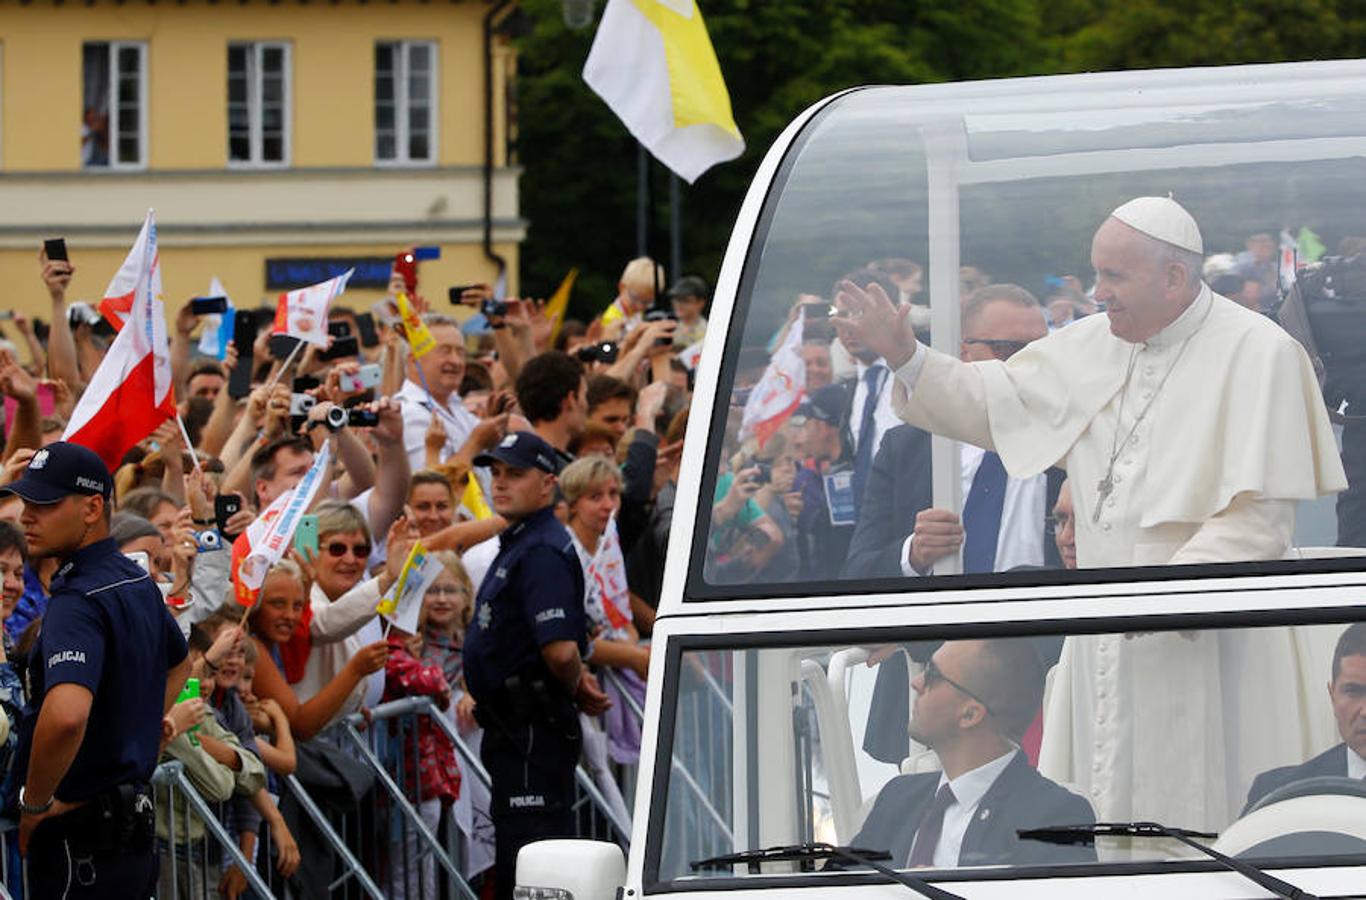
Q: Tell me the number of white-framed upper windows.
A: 3